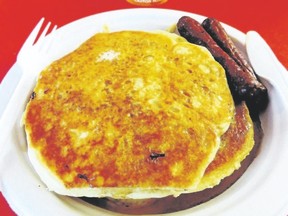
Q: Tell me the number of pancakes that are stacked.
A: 2